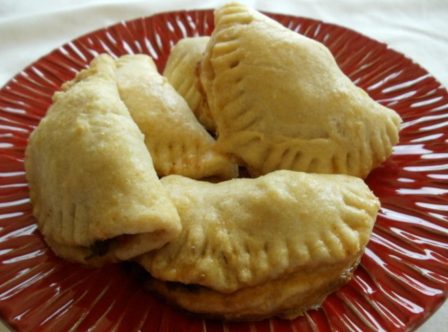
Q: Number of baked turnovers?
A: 5